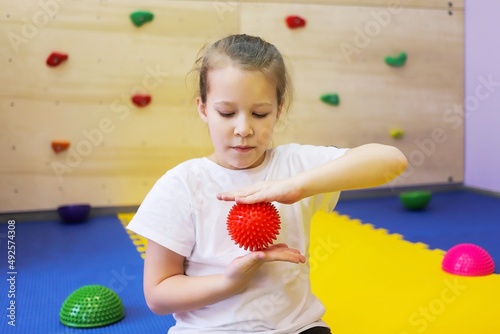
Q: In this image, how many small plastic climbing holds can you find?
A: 8